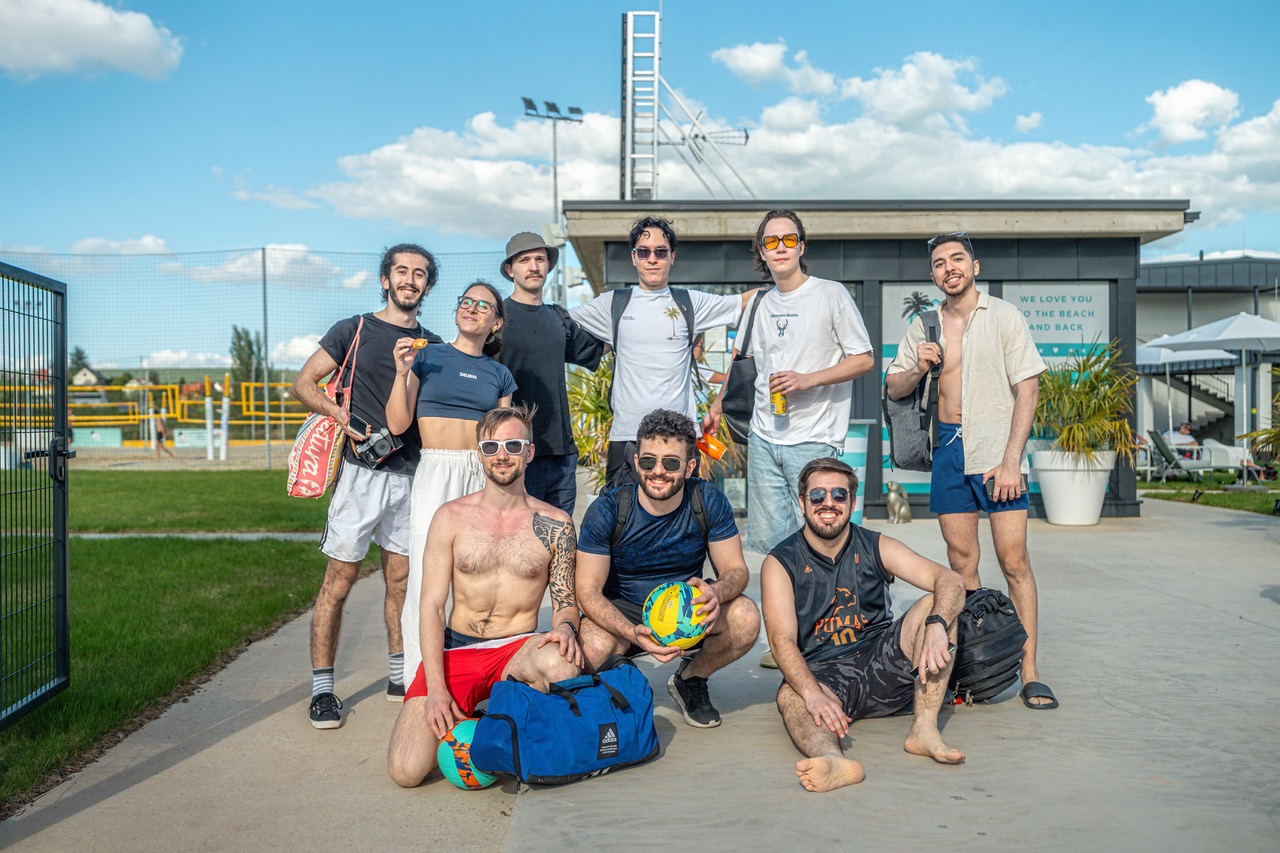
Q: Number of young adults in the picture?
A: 9